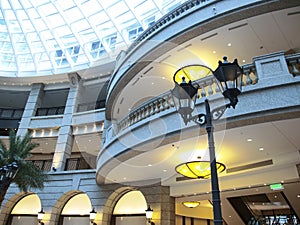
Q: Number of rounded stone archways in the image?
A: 3